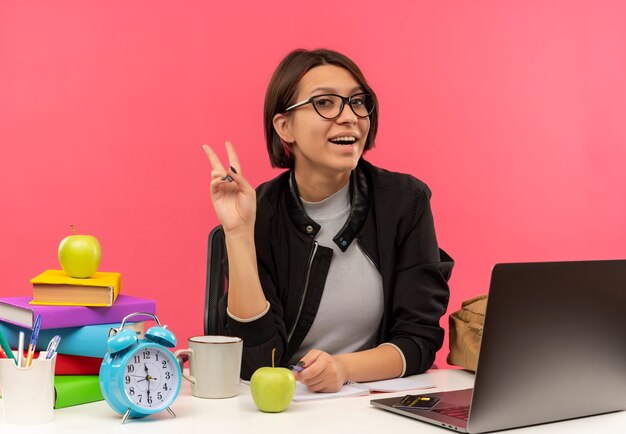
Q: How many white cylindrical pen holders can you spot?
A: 1